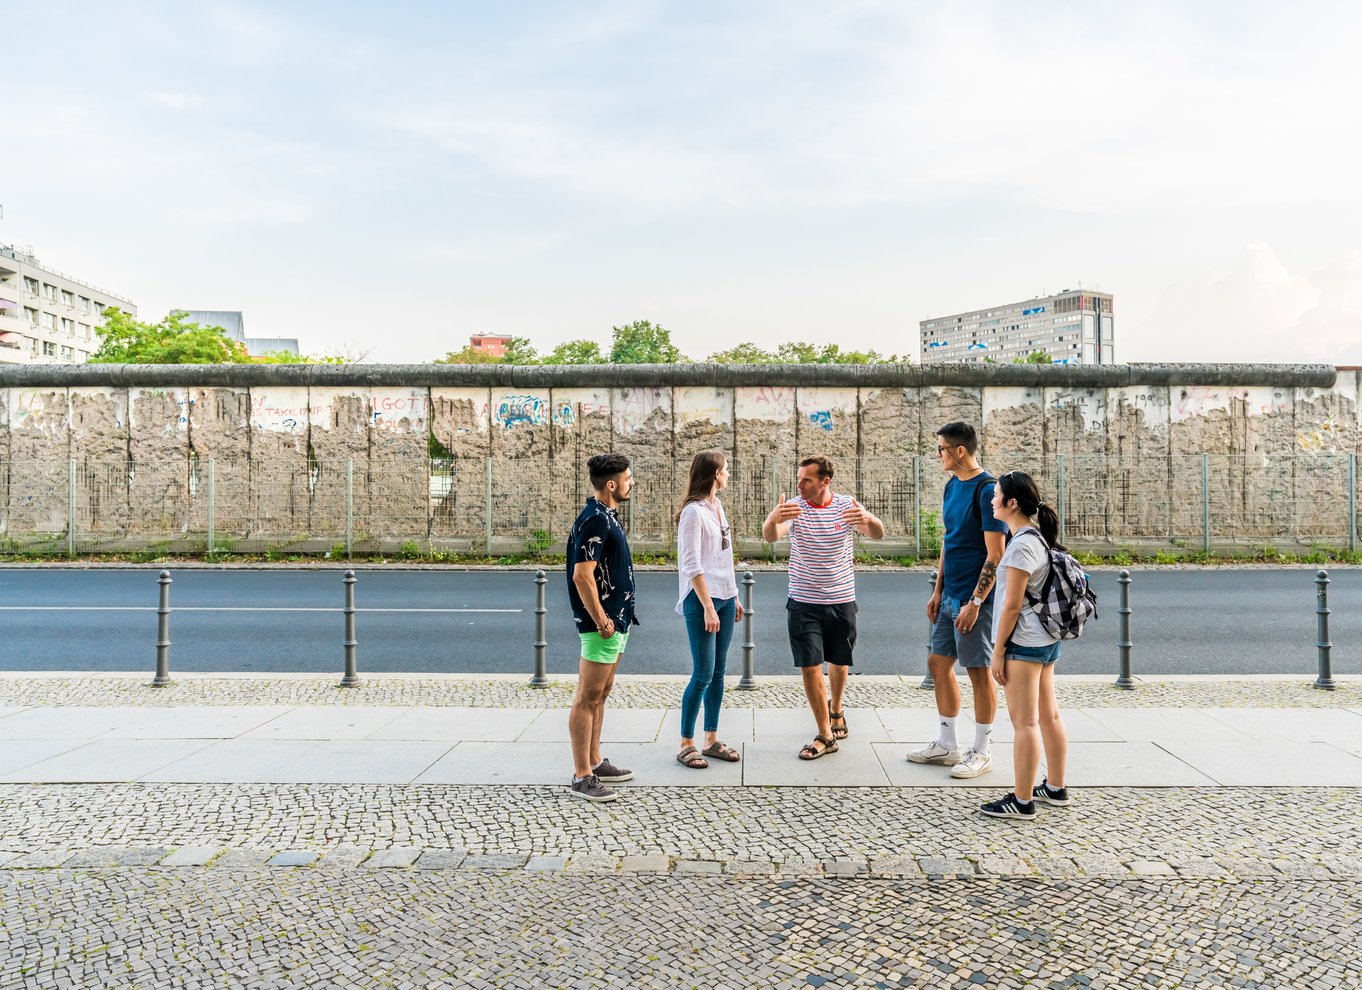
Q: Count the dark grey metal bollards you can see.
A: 7